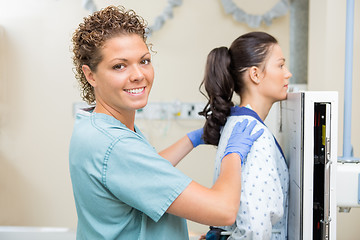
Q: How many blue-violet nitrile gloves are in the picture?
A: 2